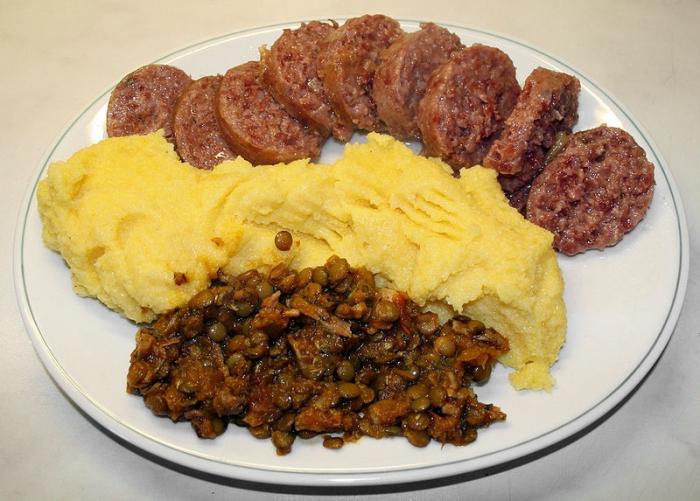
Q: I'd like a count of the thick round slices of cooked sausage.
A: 9